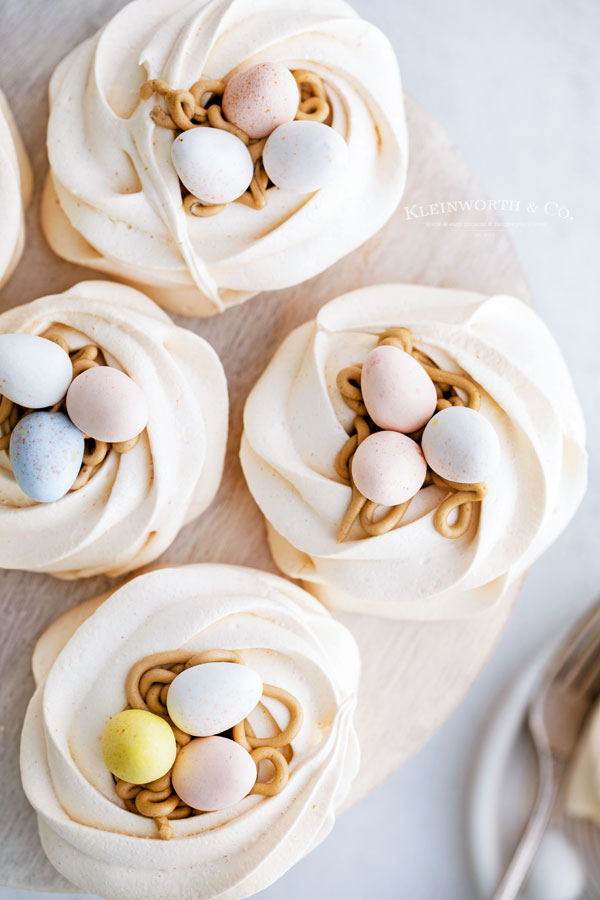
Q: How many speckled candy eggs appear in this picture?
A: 12